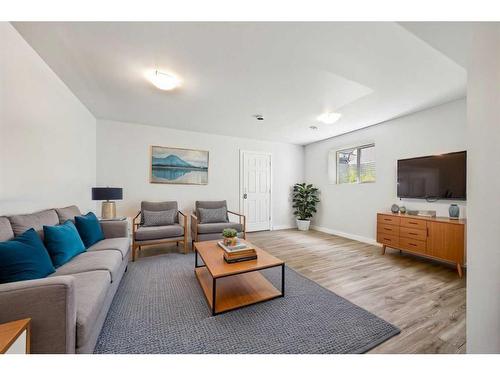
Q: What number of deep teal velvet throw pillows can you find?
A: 3